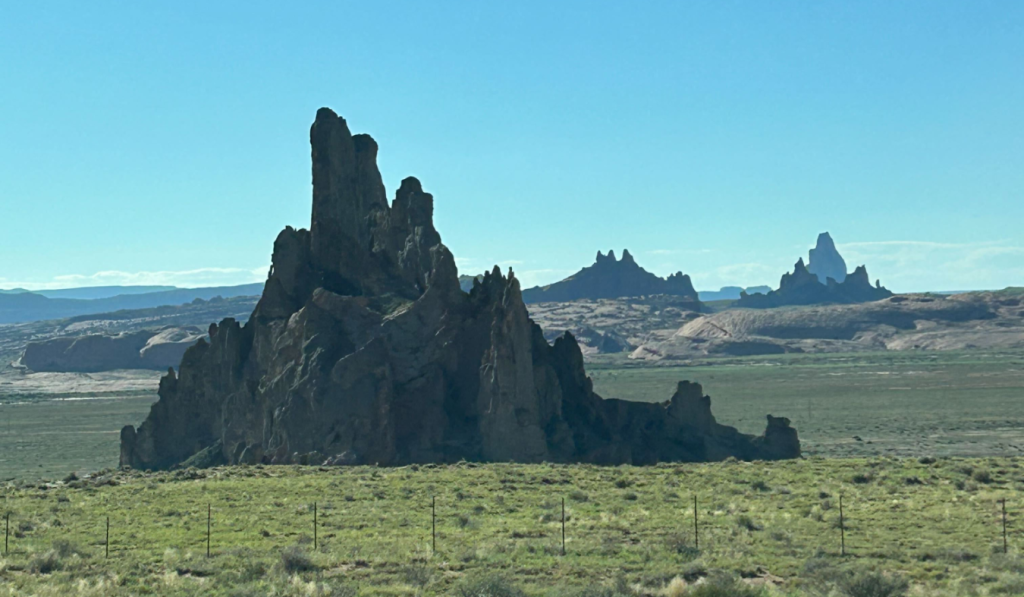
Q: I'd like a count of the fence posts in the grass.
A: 9